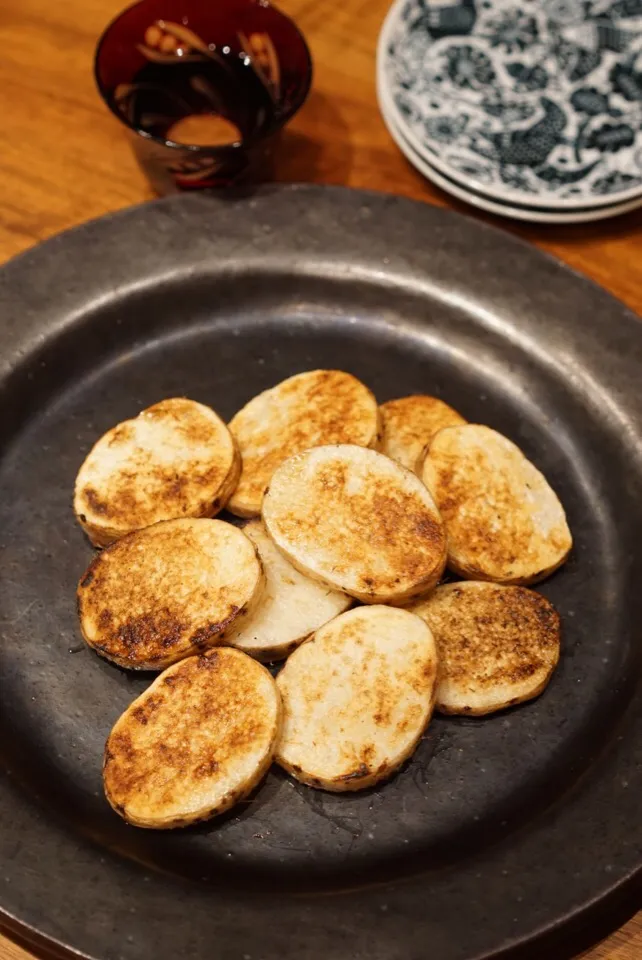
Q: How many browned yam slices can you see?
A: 10